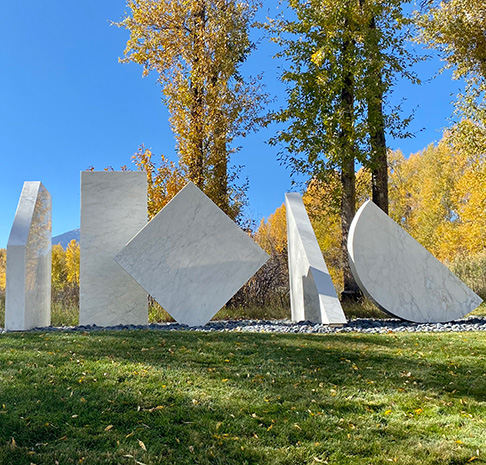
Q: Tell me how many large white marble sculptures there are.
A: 5